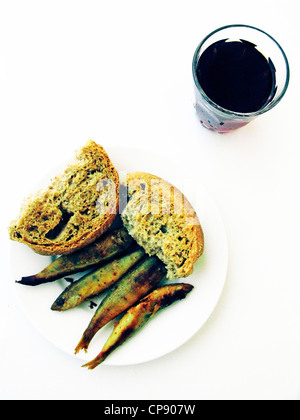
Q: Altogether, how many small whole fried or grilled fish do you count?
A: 4